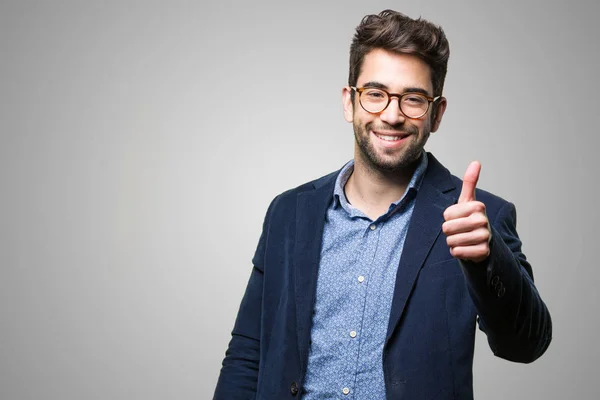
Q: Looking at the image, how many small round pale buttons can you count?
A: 4